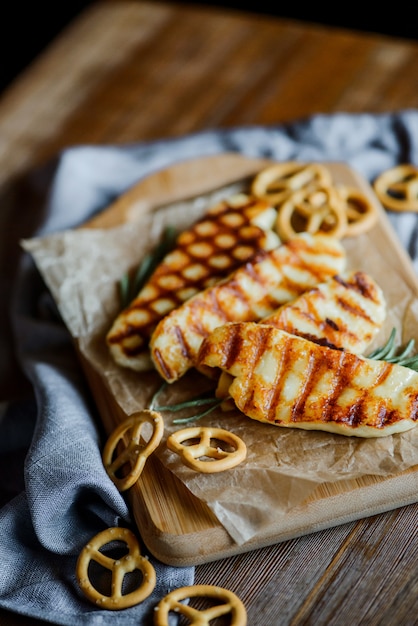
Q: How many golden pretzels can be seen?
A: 8